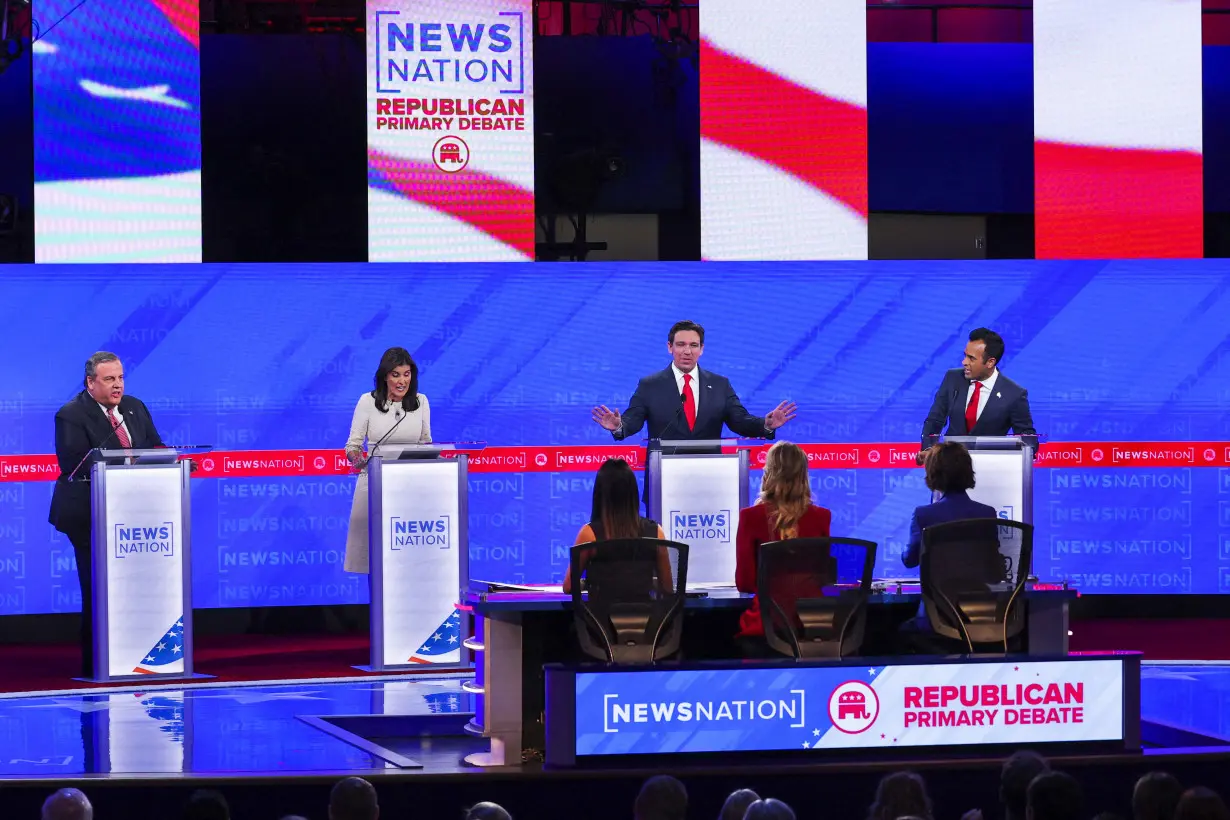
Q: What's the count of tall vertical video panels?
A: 4